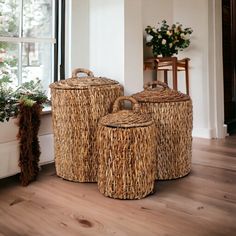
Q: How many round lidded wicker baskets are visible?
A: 3